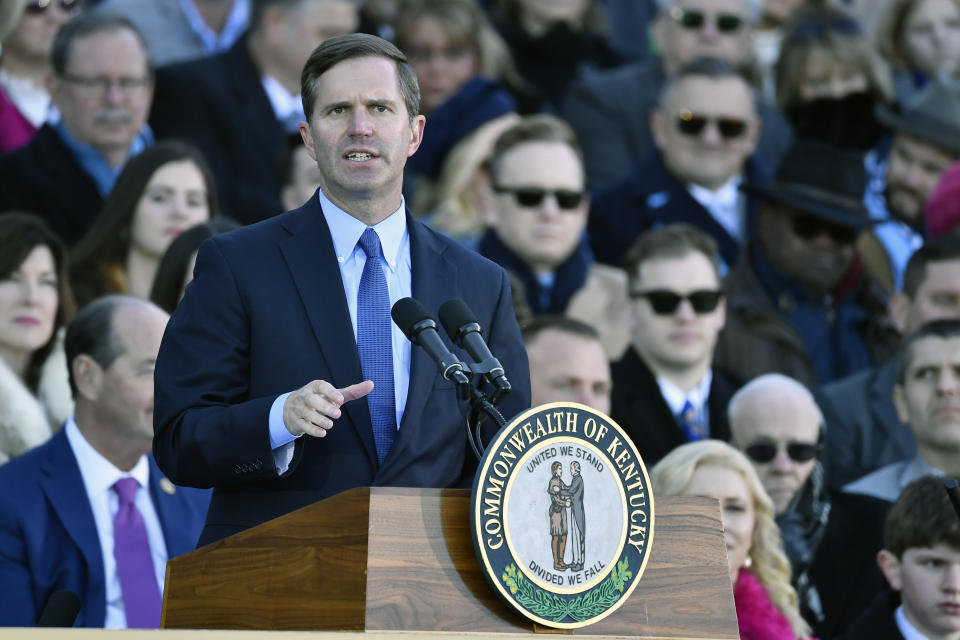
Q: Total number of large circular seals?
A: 1